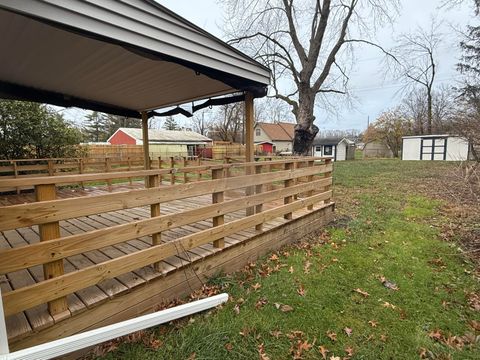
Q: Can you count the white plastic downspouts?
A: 1